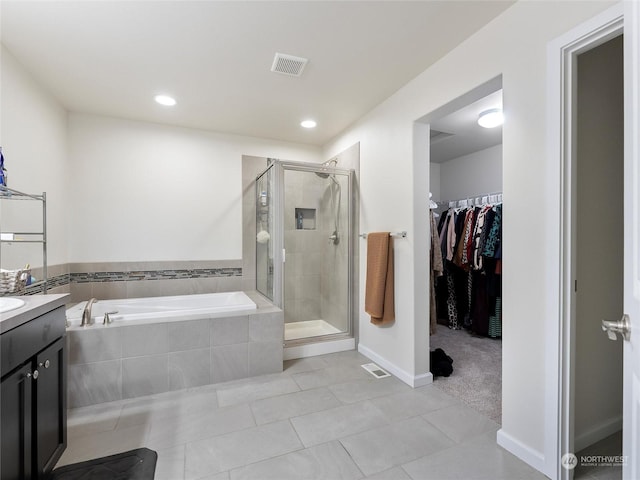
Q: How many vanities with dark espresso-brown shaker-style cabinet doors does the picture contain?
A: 1